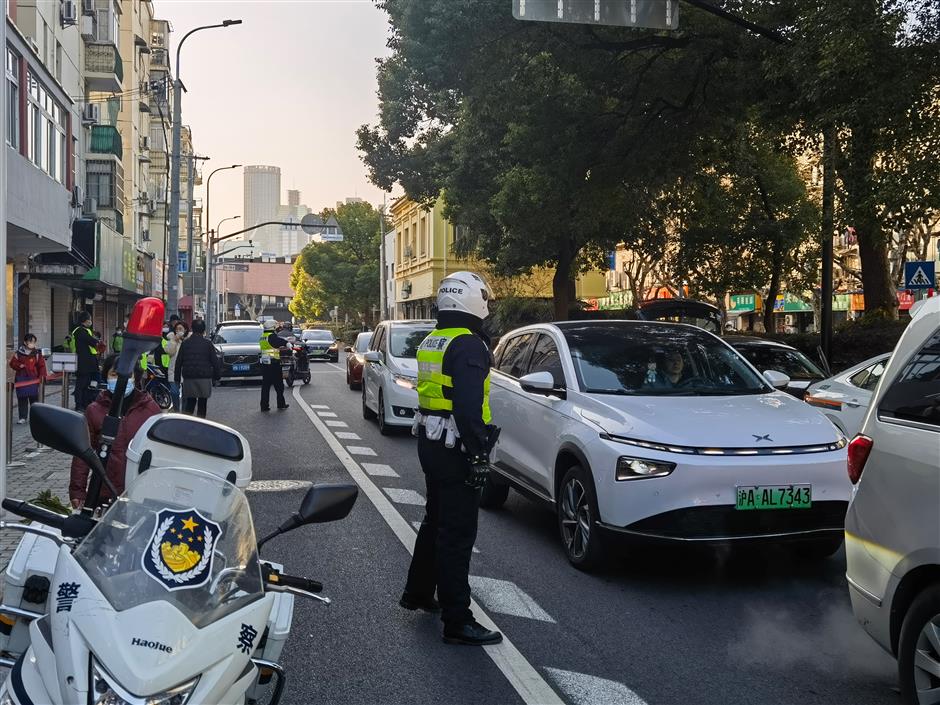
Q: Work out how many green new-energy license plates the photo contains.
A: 2